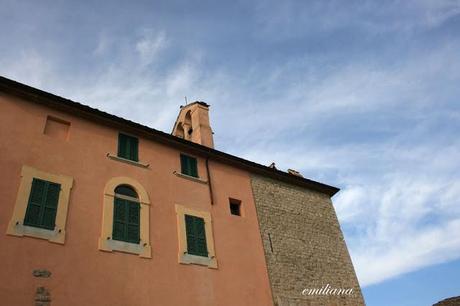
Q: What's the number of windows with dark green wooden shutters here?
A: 5